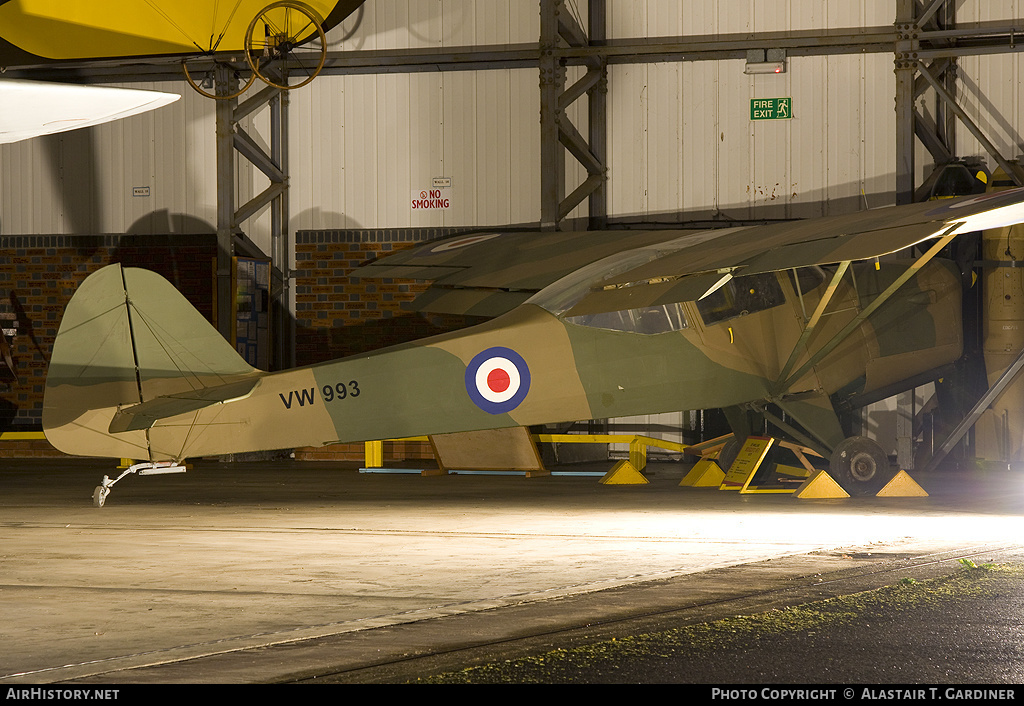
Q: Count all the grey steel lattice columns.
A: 3